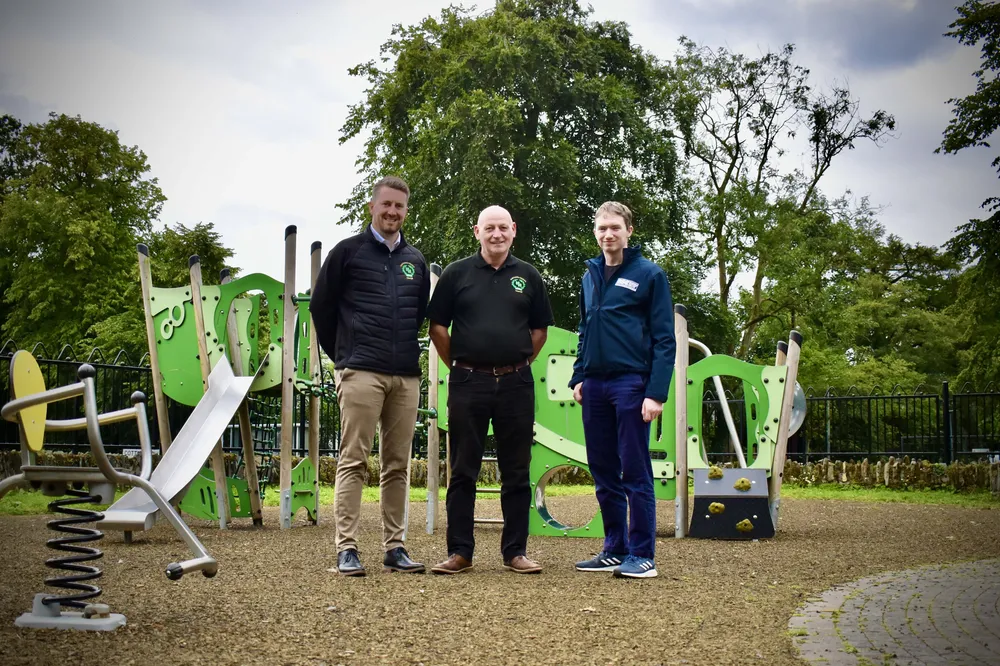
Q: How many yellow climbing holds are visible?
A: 4